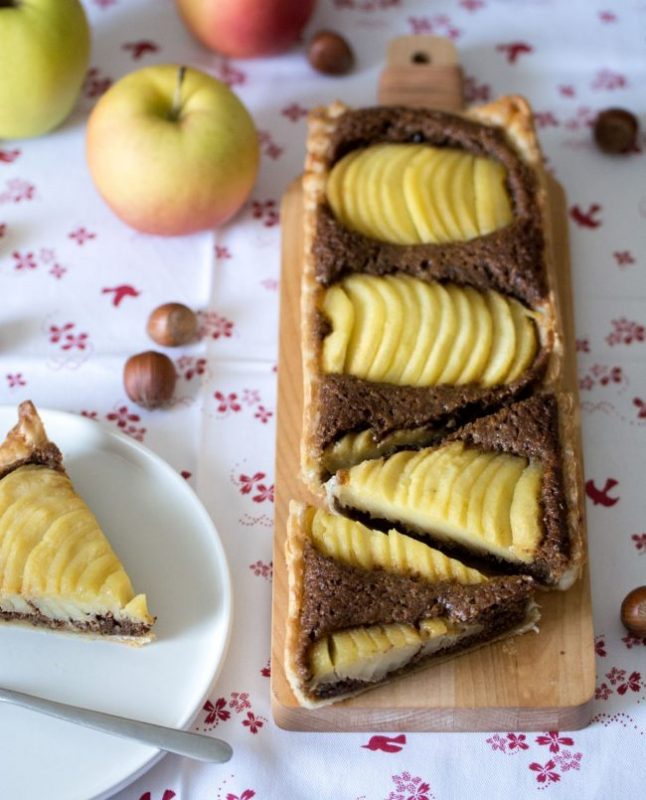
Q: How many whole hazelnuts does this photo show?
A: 5